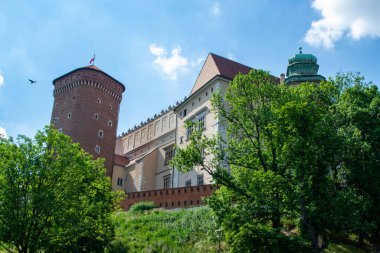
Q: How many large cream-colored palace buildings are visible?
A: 1